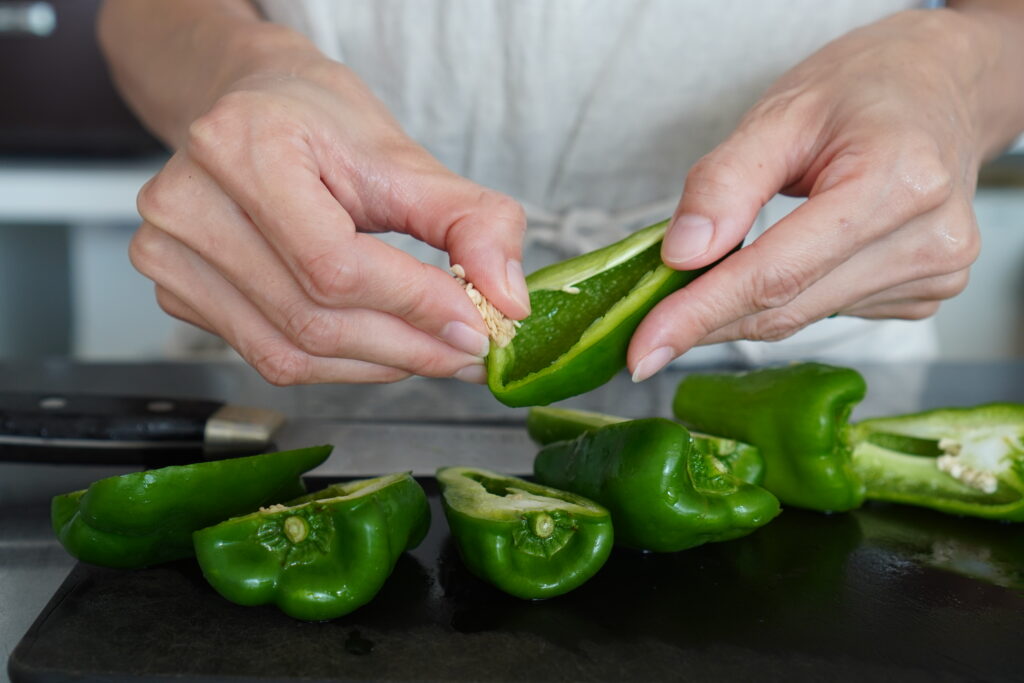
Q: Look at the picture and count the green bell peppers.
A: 8